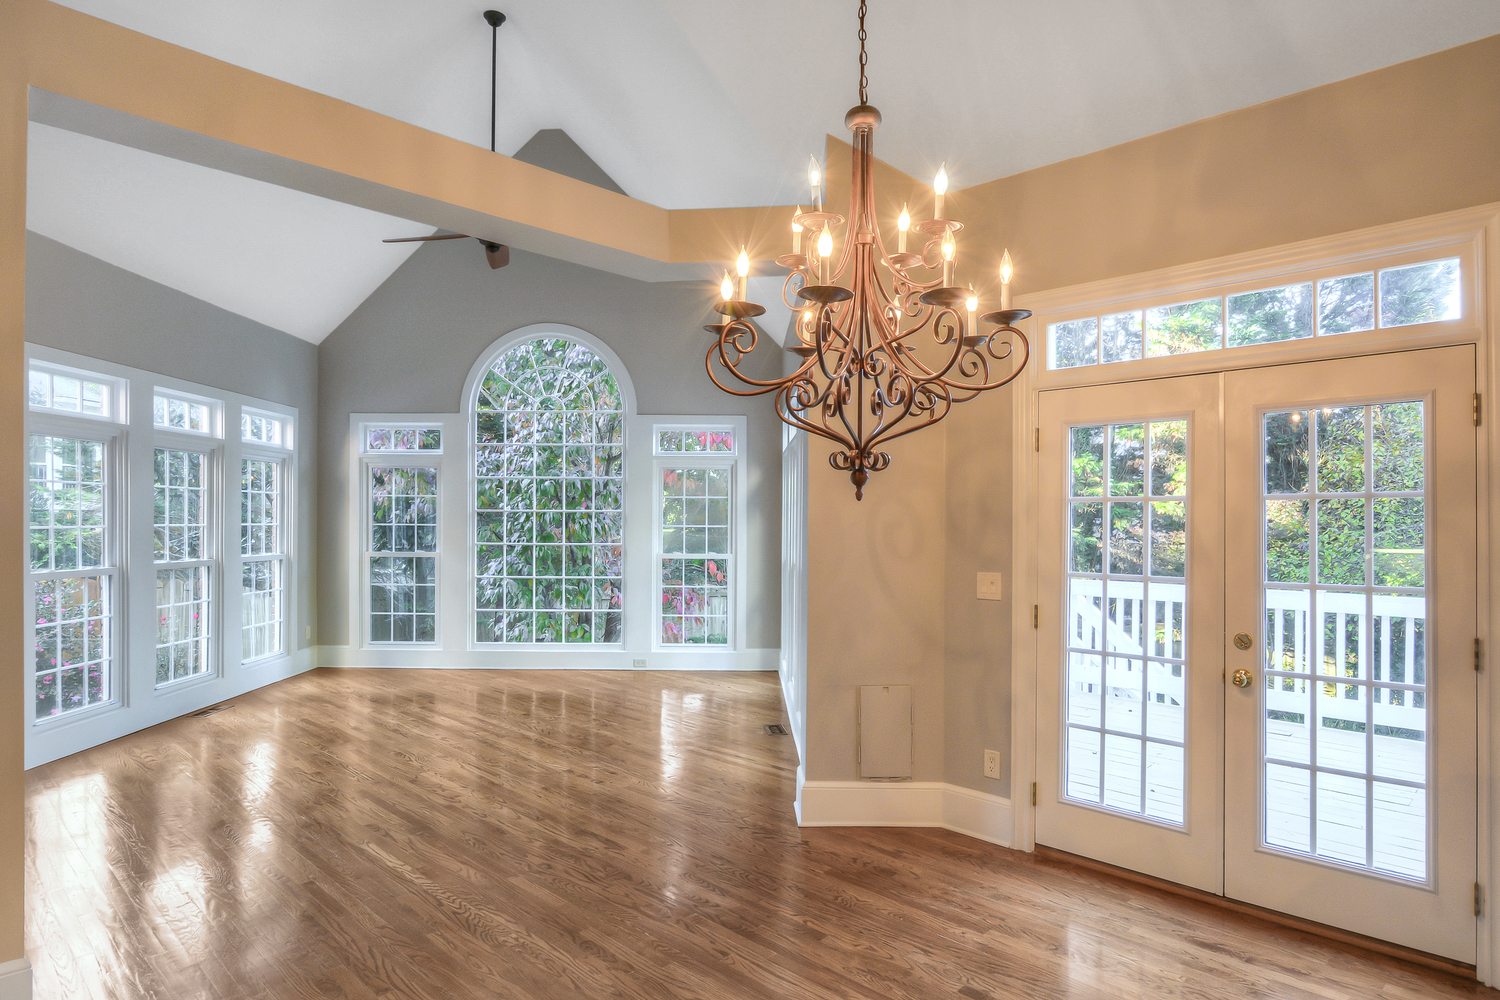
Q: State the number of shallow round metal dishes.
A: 12